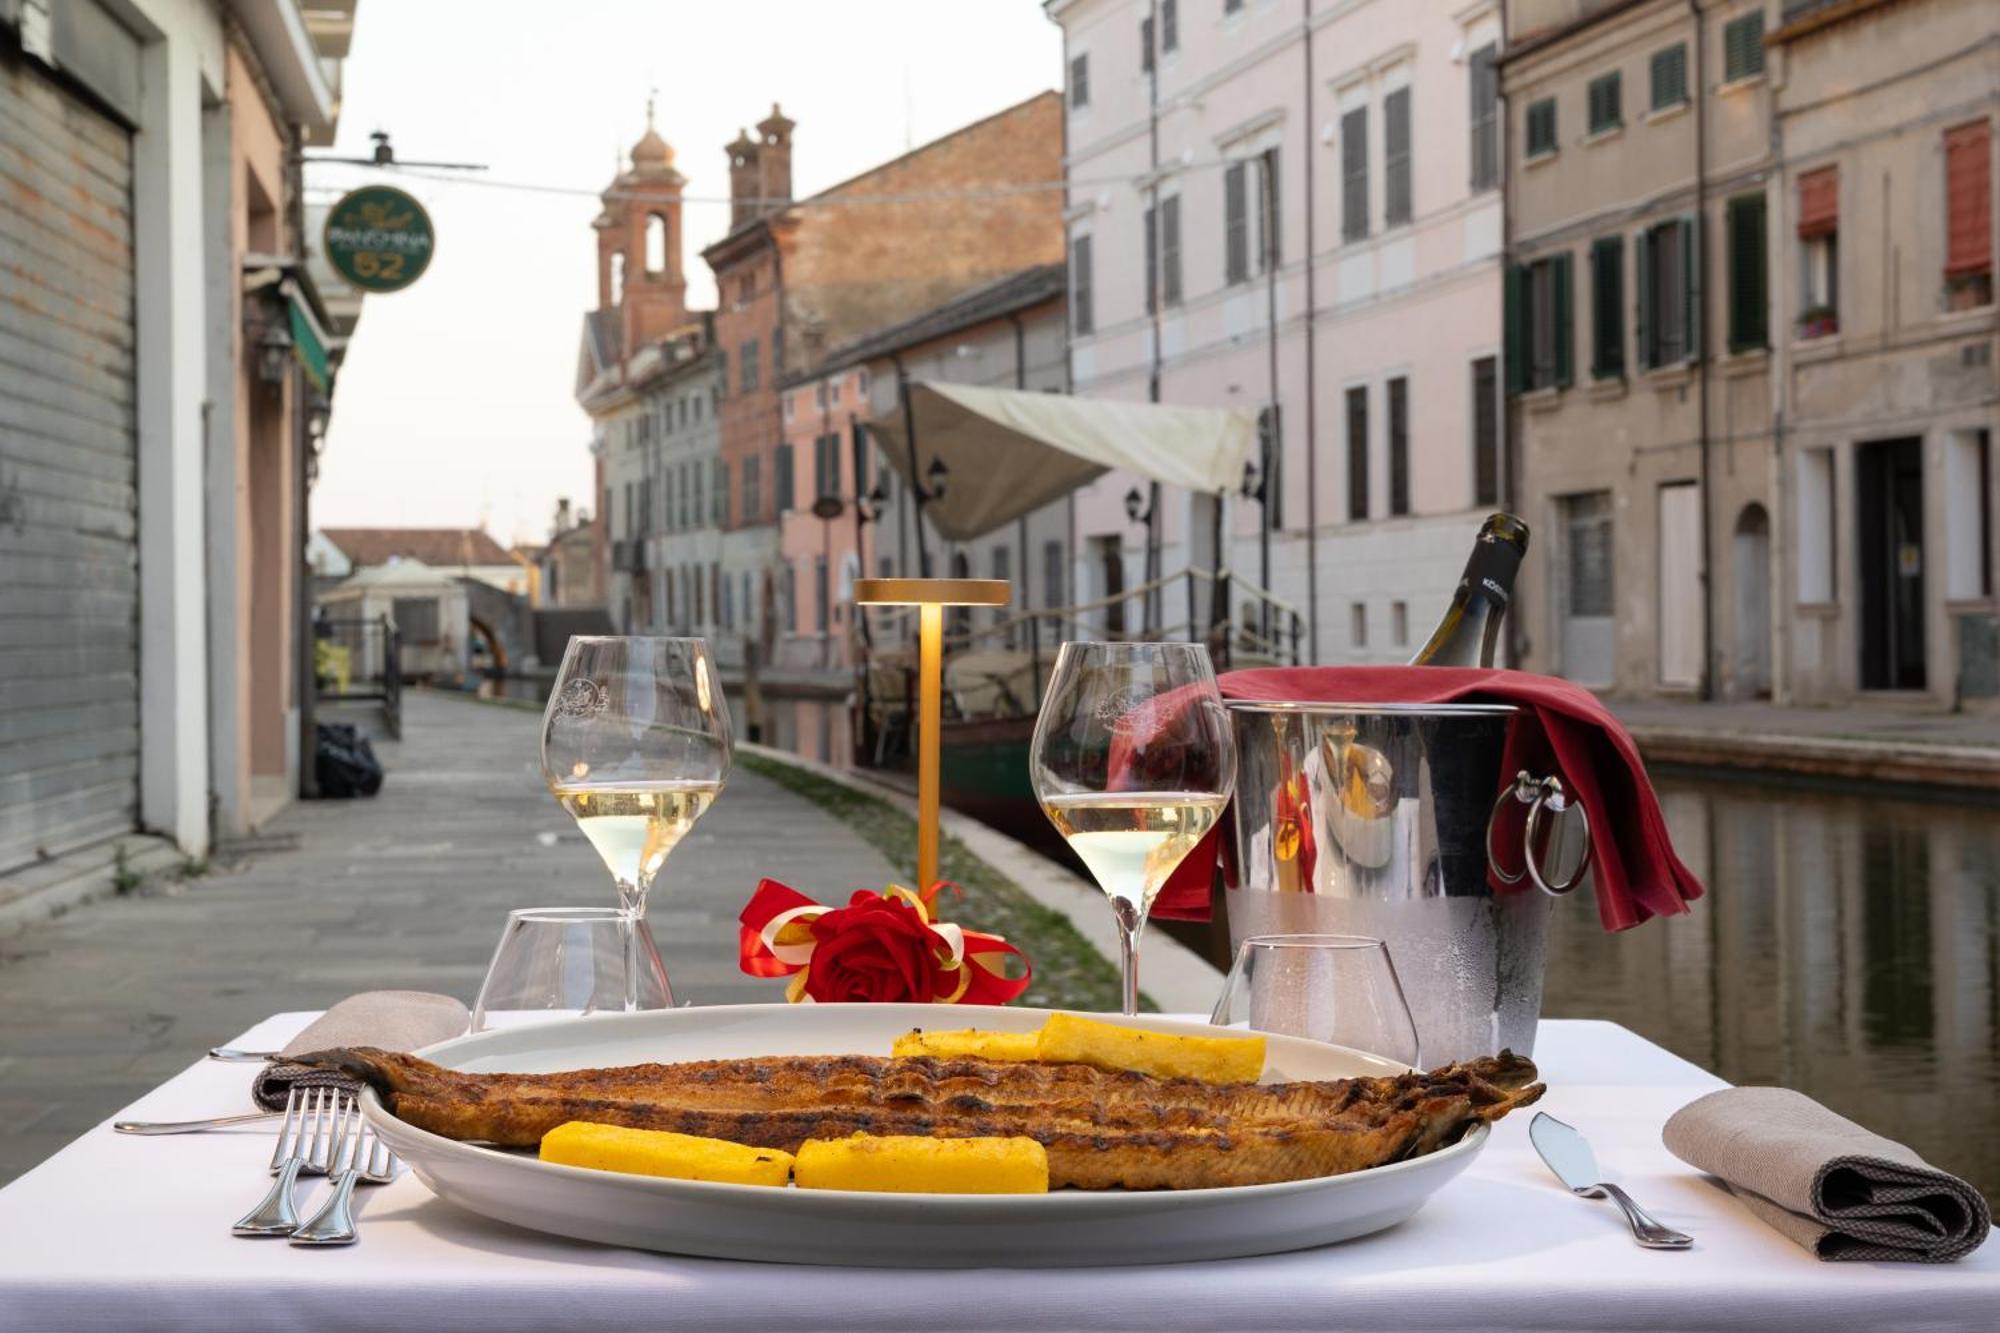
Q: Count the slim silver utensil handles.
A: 5